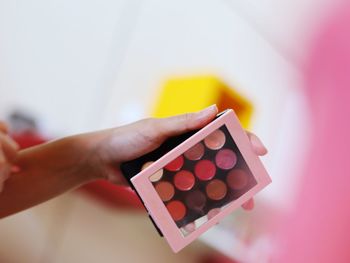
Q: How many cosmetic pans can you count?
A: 12